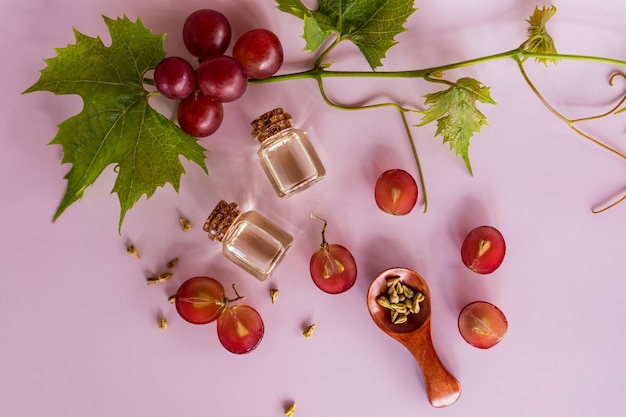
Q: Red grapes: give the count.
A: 11